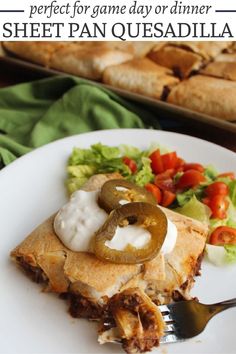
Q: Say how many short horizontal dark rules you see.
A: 2